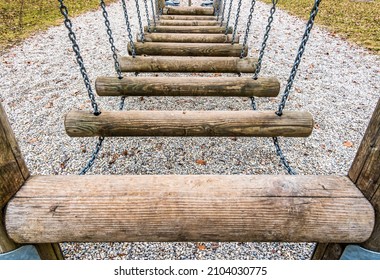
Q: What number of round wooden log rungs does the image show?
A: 10